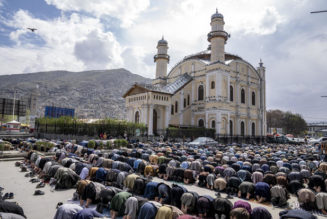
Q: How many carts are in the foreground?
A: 0